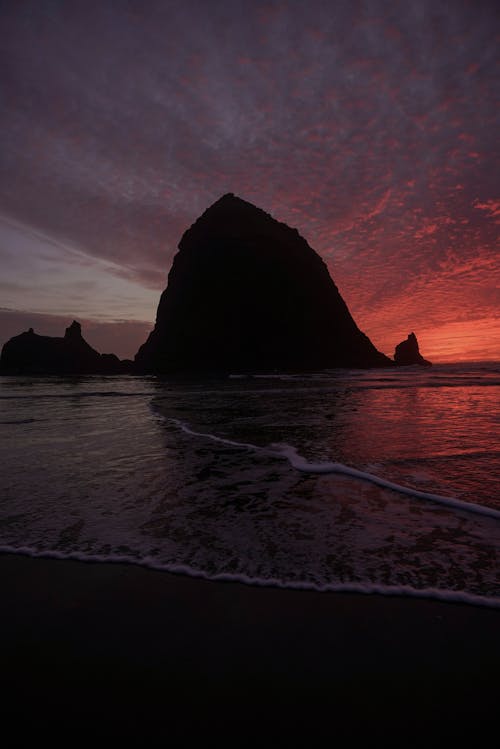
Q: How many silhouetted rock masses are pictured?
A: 3